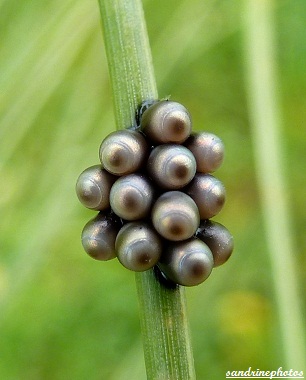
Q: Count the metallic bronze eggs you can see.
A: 12